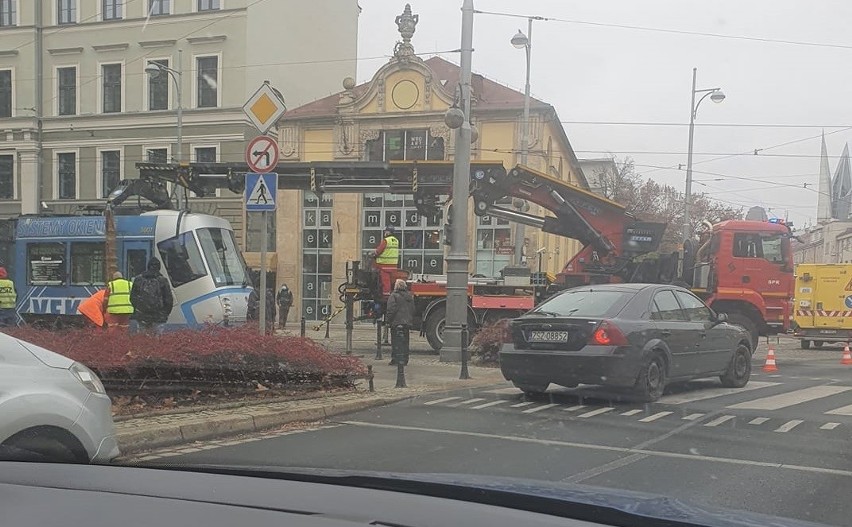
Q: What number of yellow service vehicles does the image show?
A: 1